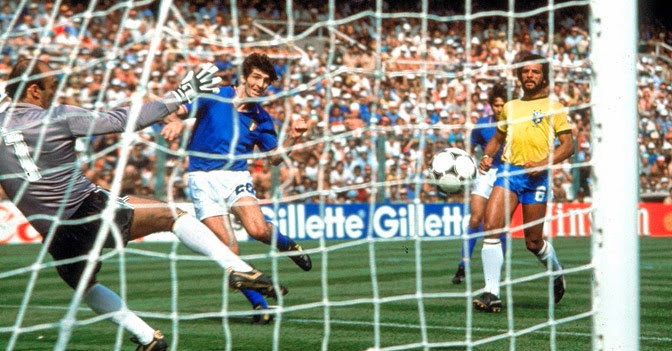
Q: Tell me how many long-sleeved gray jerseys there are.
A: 1